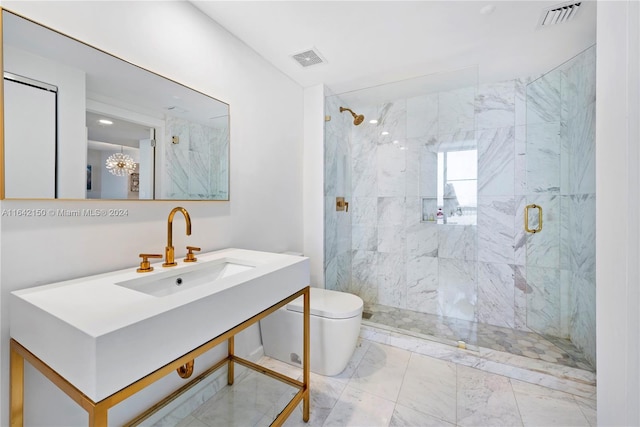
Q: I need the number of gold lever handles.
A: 3